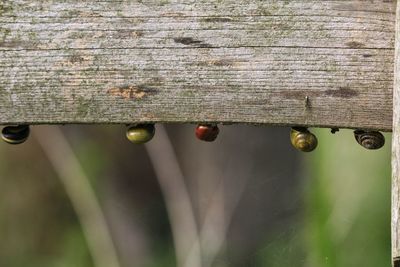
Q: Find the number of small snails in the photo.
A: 5